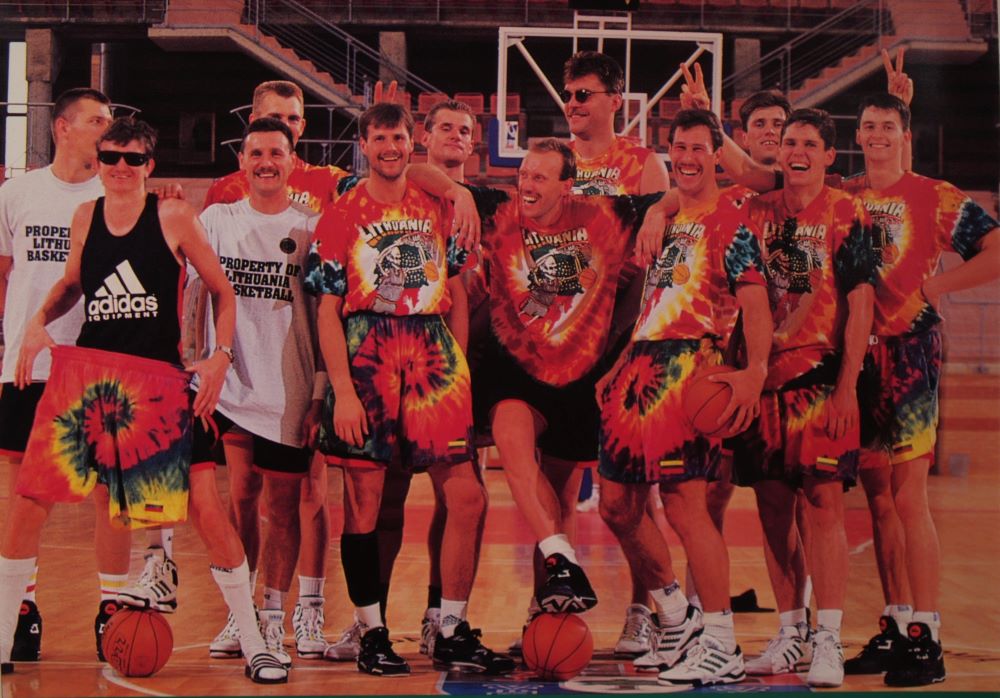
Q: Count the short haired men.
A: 12